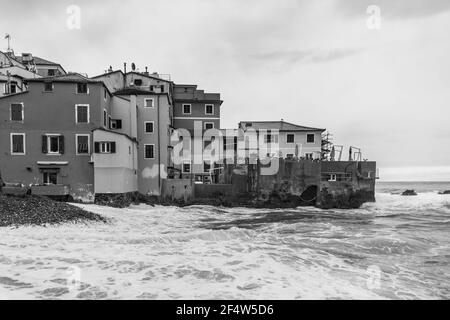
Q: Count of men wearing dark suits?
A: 0